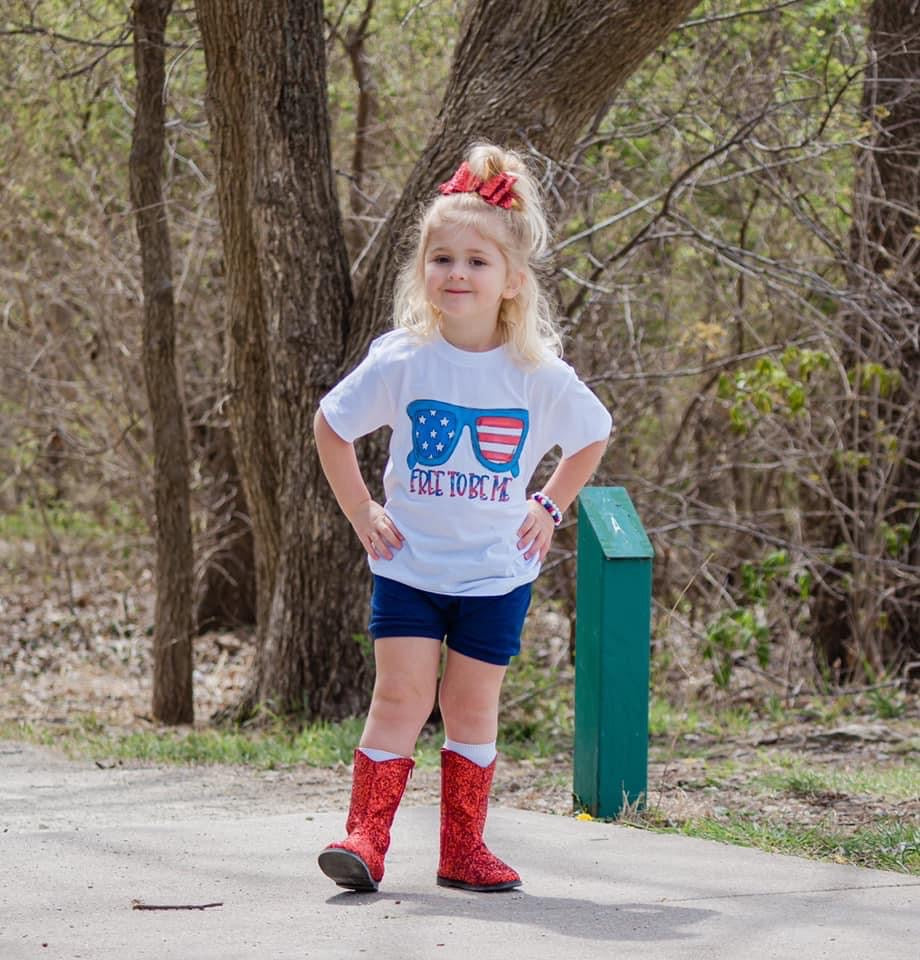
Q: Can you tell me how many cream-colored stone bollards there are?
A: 0